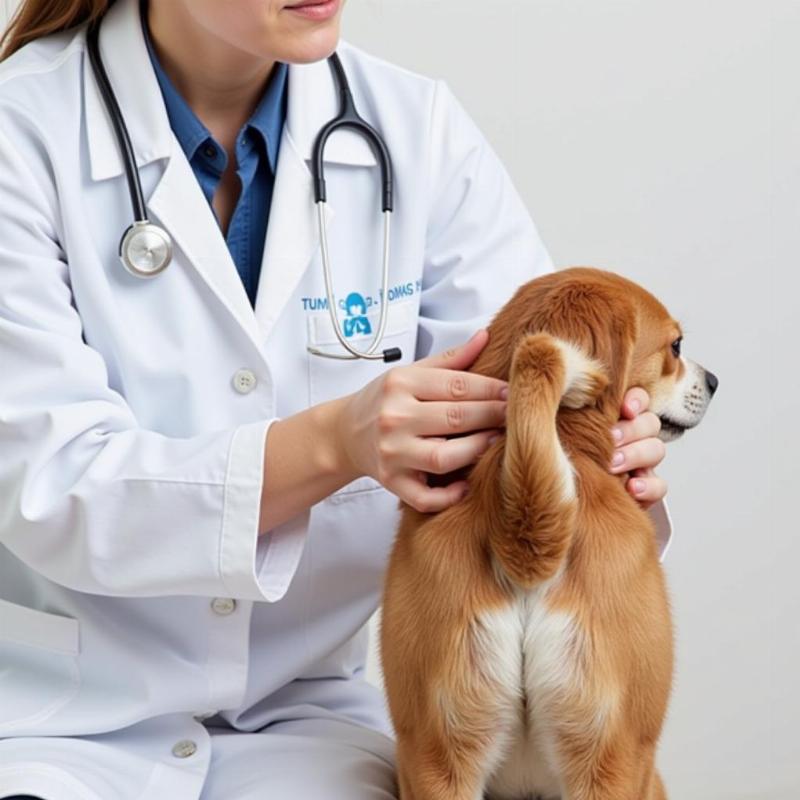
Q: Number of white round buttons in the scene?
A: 3